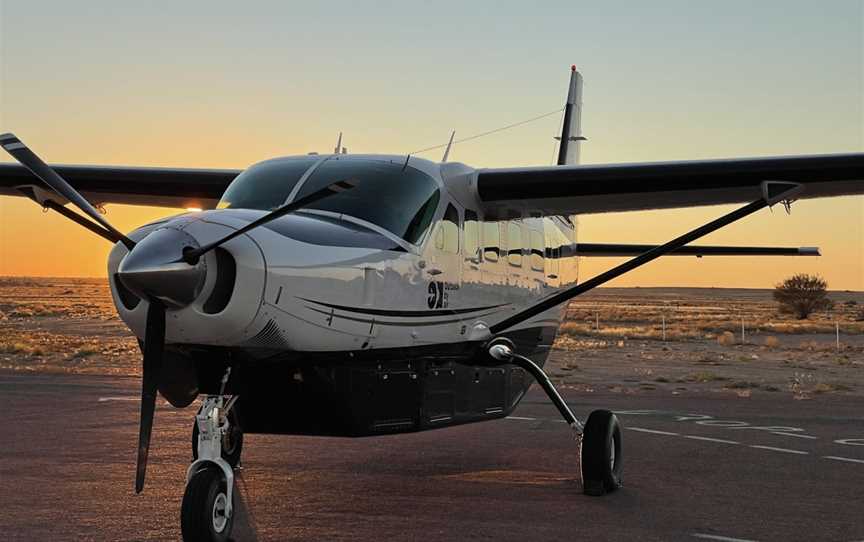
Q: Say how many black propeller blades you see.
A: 3